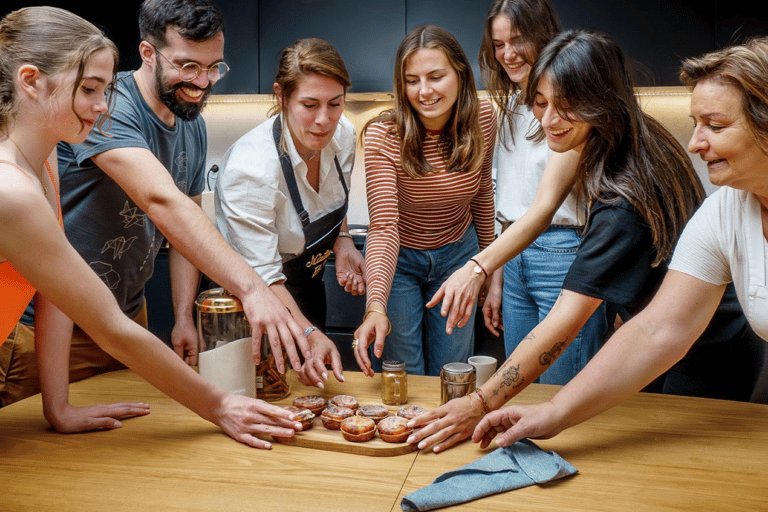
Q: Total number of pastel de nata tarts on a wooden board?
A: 8